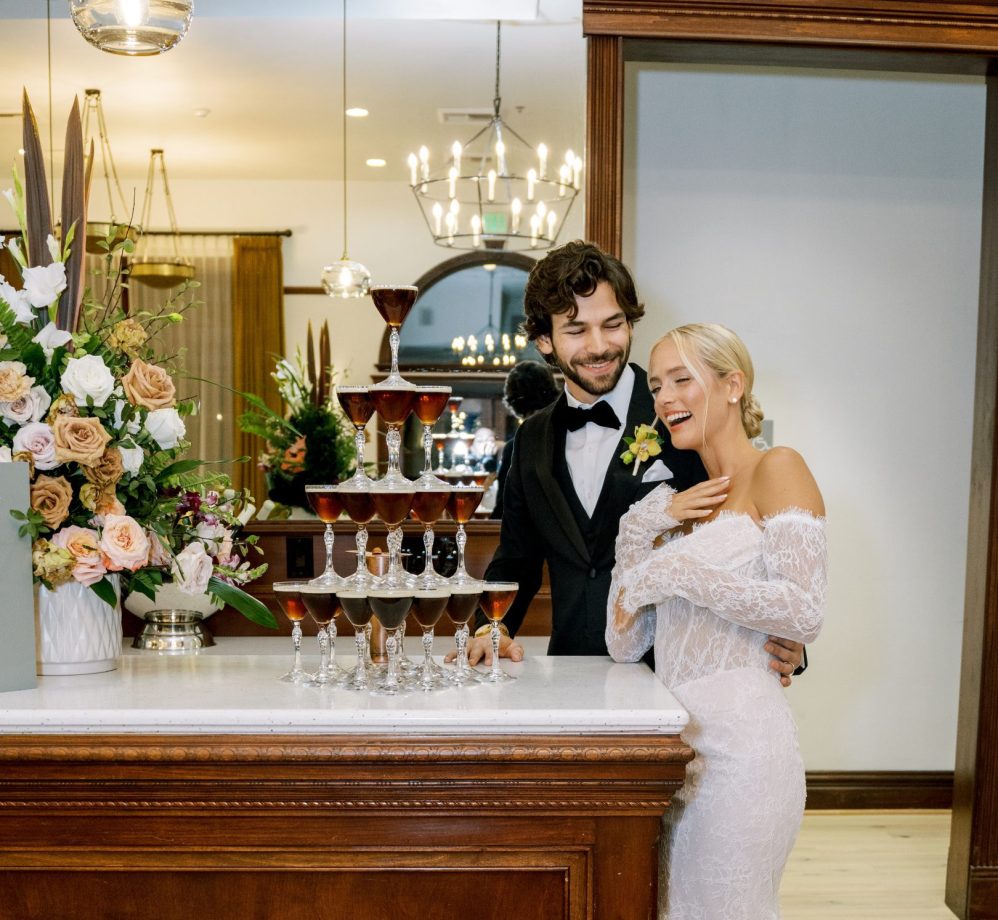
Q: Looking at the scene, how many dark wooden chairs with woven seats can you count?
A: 0